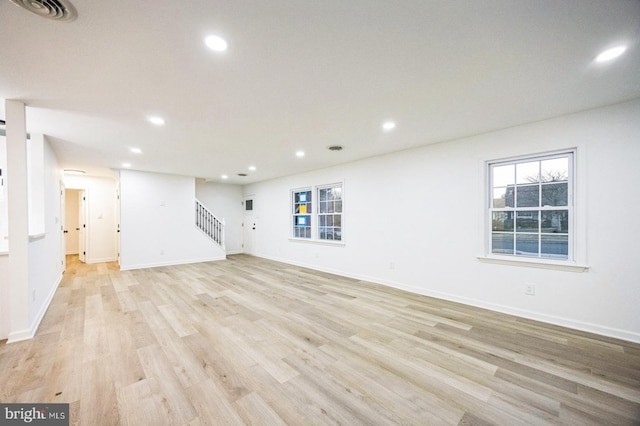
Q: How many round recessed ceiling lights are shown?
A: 9